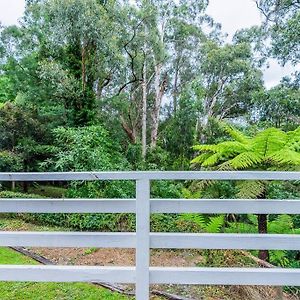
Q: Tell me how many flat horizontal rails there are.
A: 4